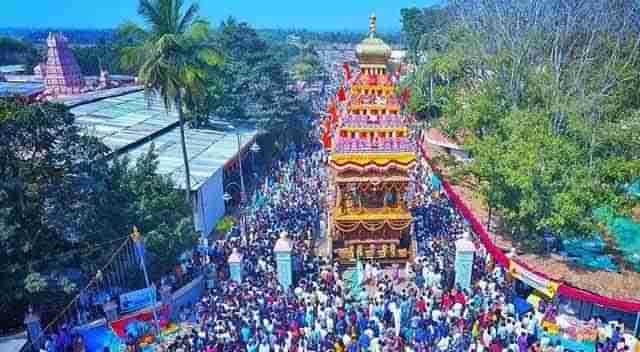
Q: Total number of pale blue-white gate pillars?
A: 3